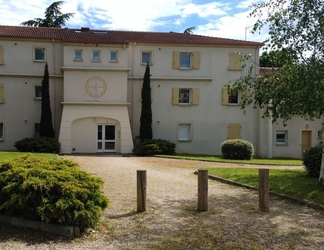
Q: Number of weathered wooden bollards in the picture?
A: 3